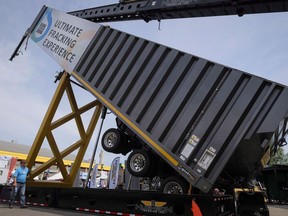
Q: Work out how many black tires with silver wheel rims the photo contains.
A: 3